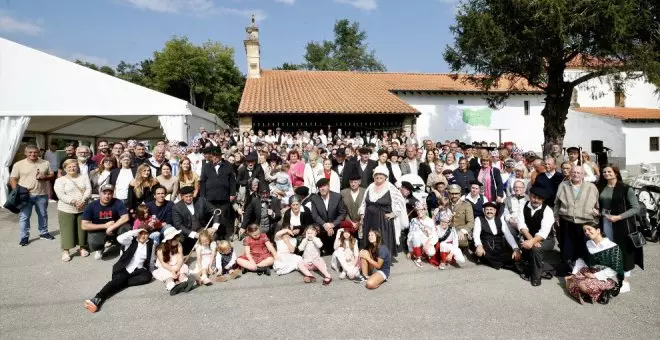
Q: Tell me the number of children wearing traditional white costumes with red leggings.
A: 2